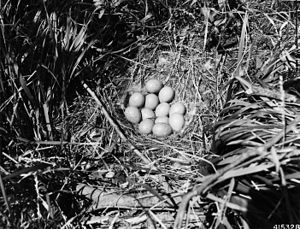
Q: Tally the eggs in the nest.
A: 12